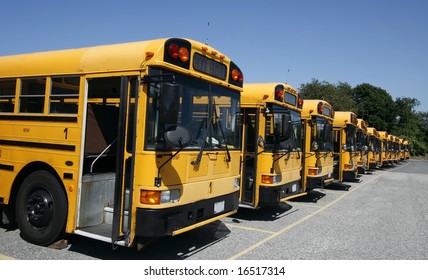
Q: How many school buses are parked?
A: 11